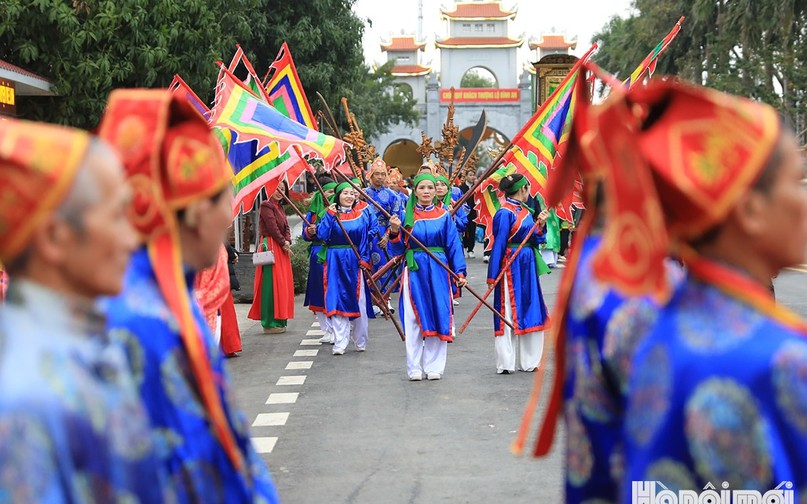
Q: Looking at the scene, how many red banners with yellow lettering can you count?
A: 1